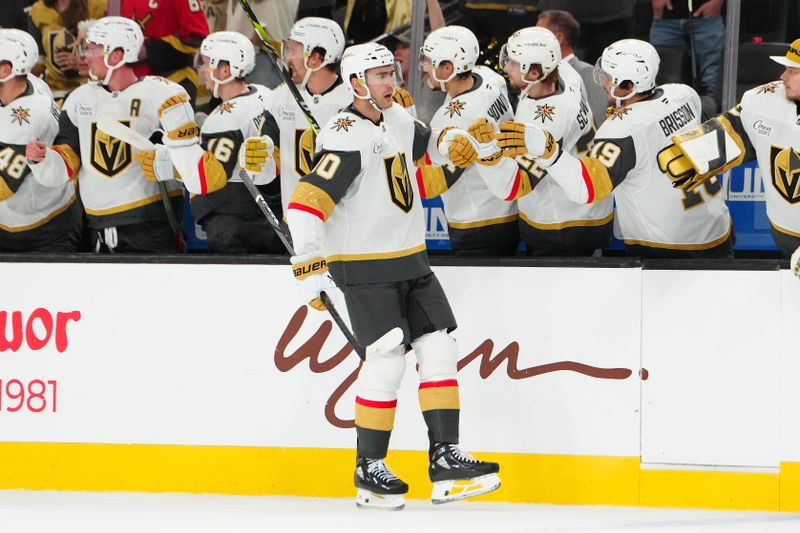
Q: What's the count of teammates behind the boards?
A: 8